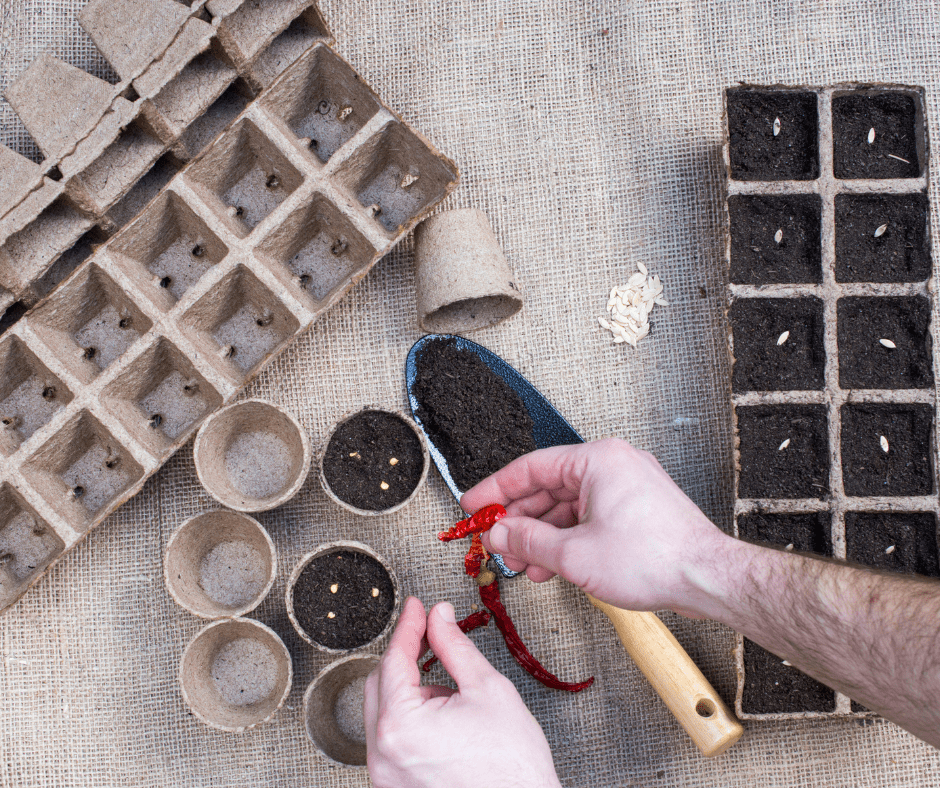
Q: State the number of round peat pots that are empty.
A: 5